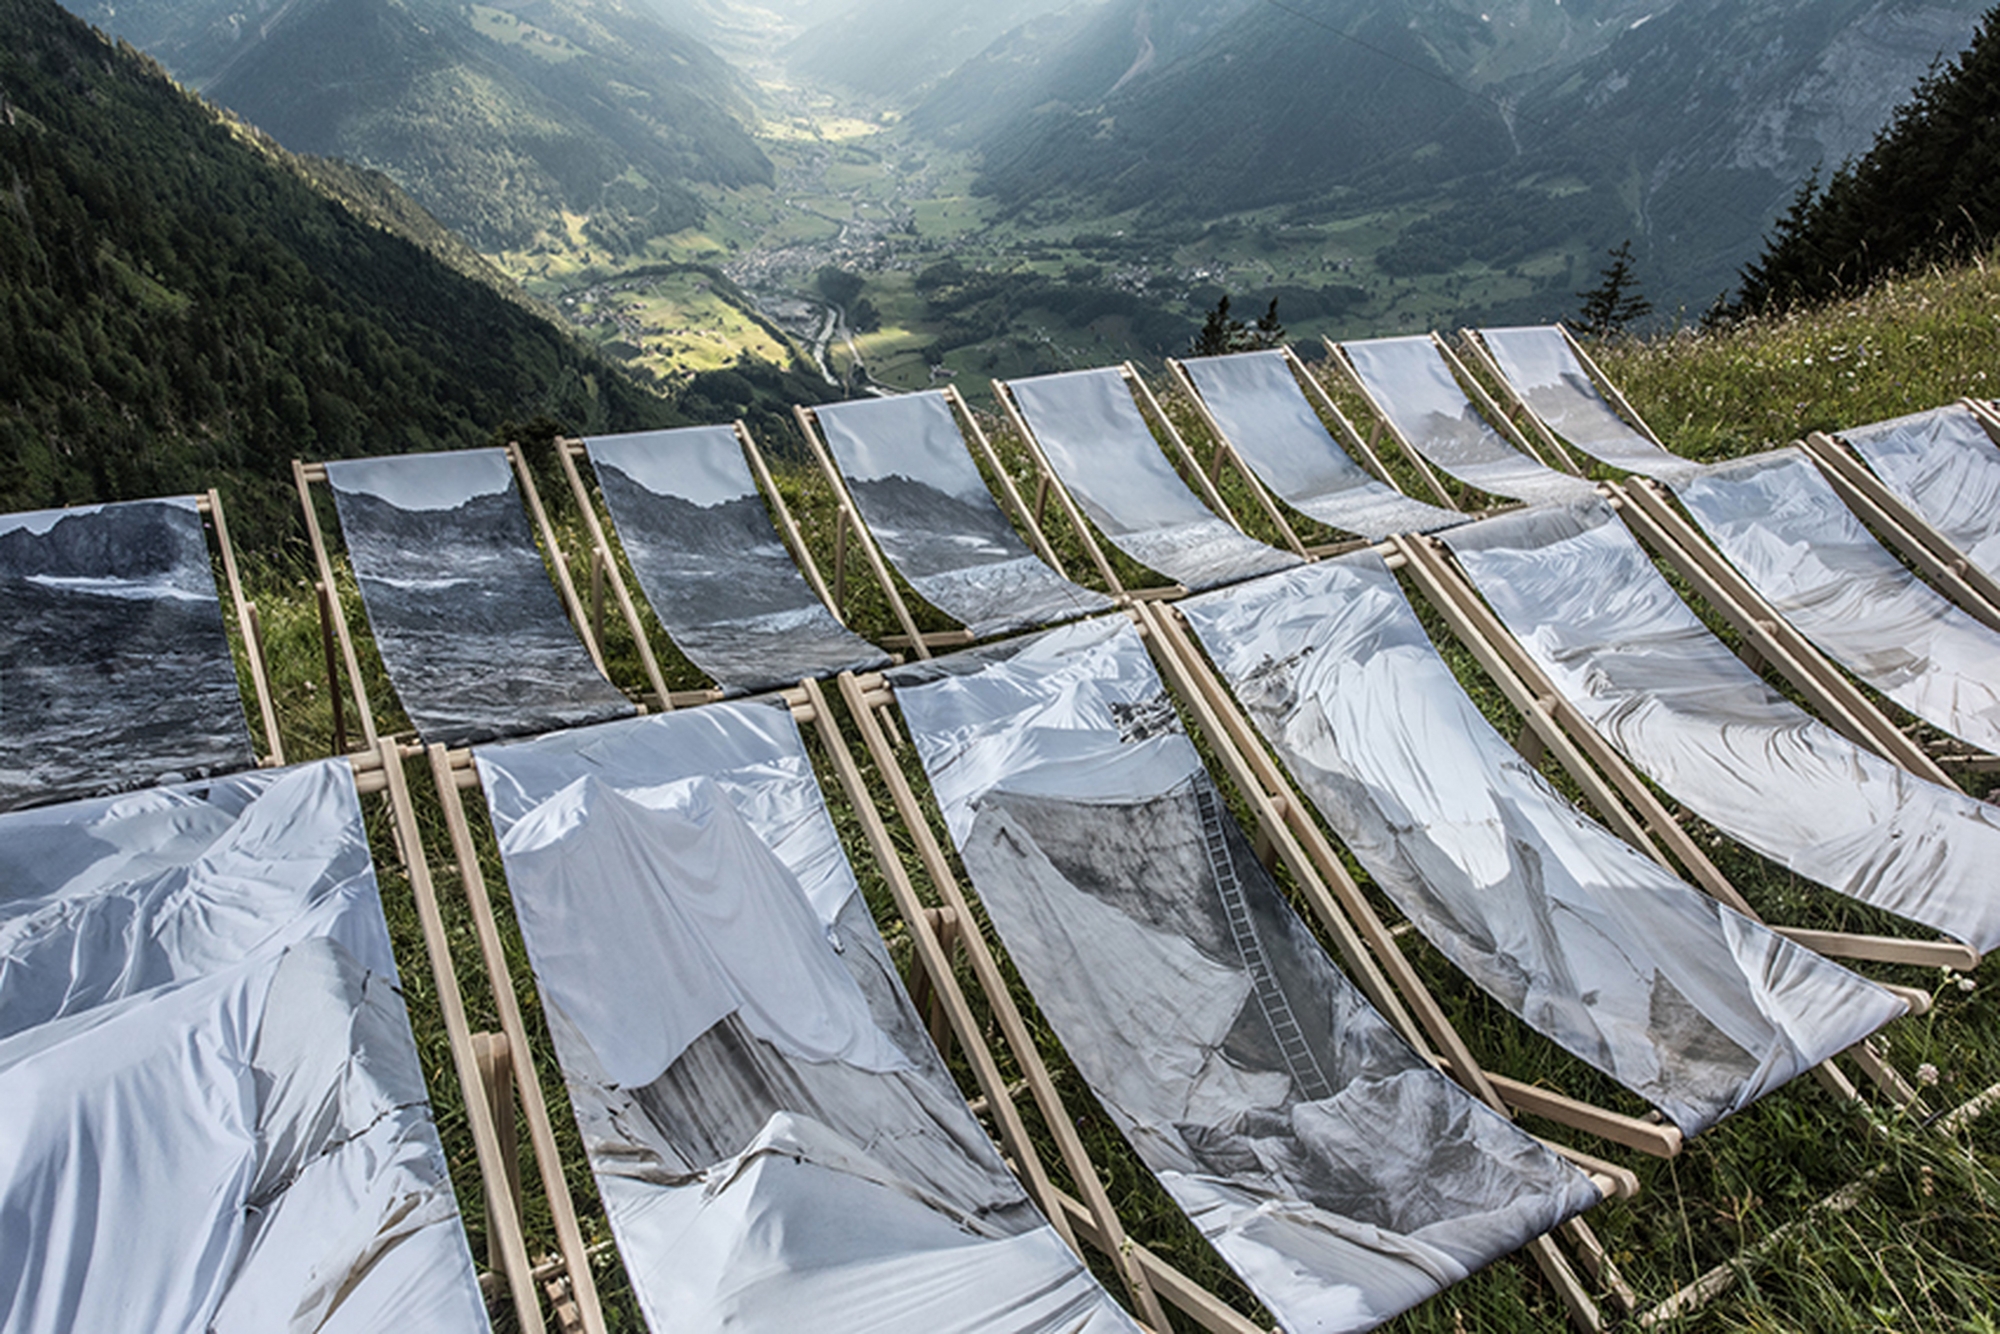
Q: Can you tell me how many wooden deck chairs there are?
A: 15